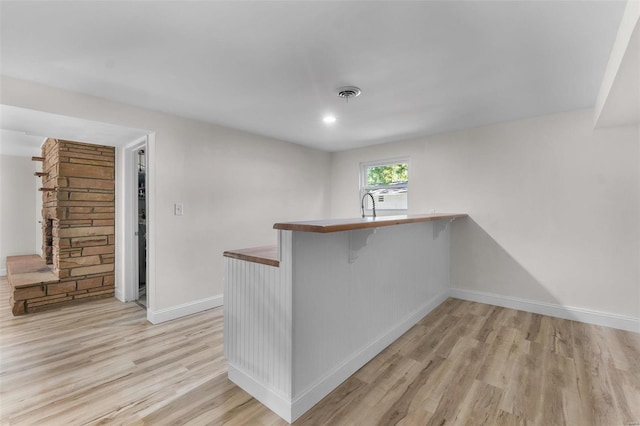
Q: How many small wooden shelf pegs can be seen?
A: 3